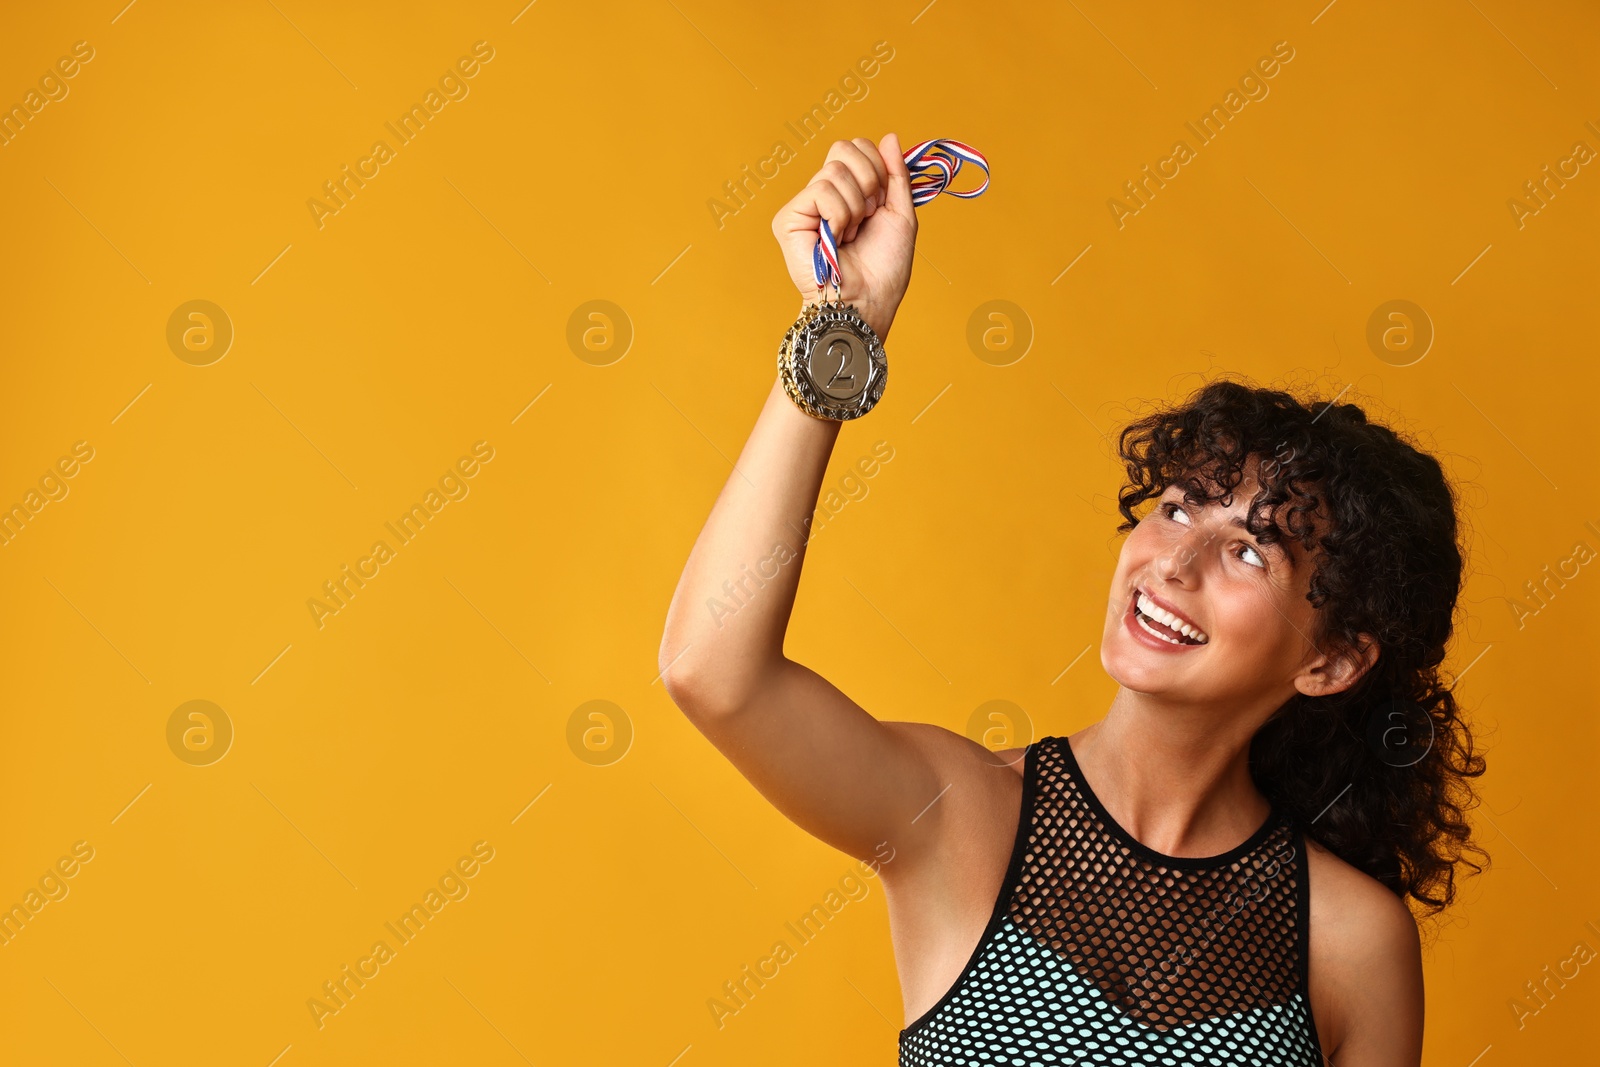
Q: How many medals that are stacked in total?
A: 2